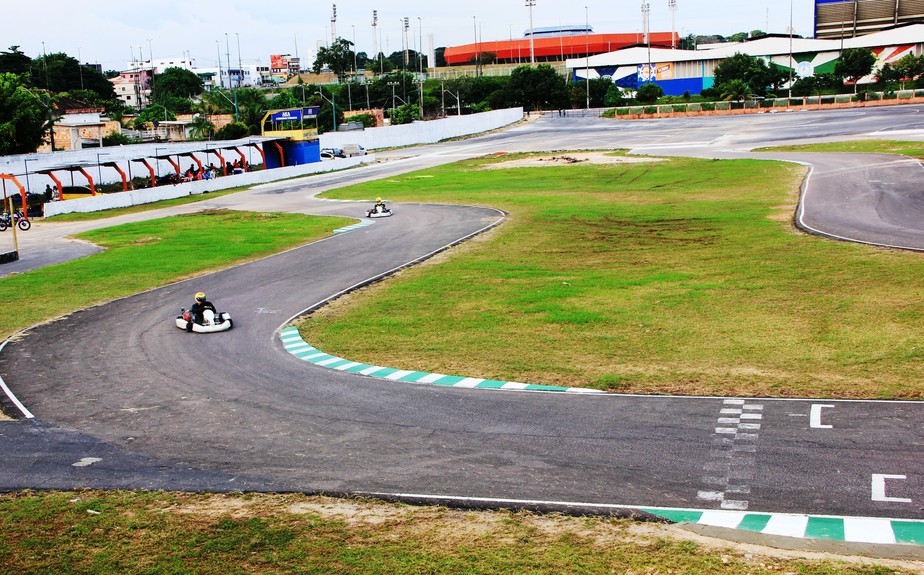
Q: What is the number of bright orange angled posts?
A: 11